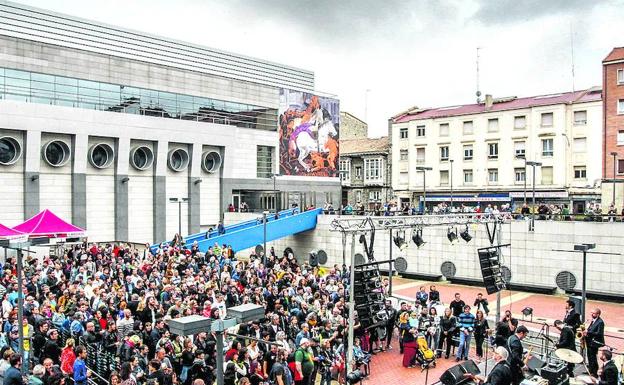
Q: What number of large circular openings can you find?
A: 6